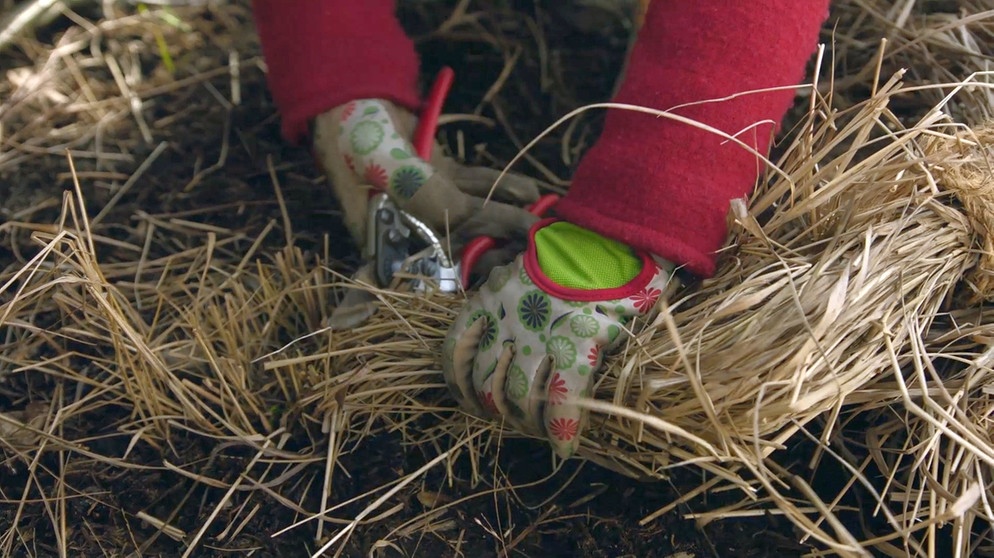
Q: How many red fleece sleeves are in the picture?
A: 2